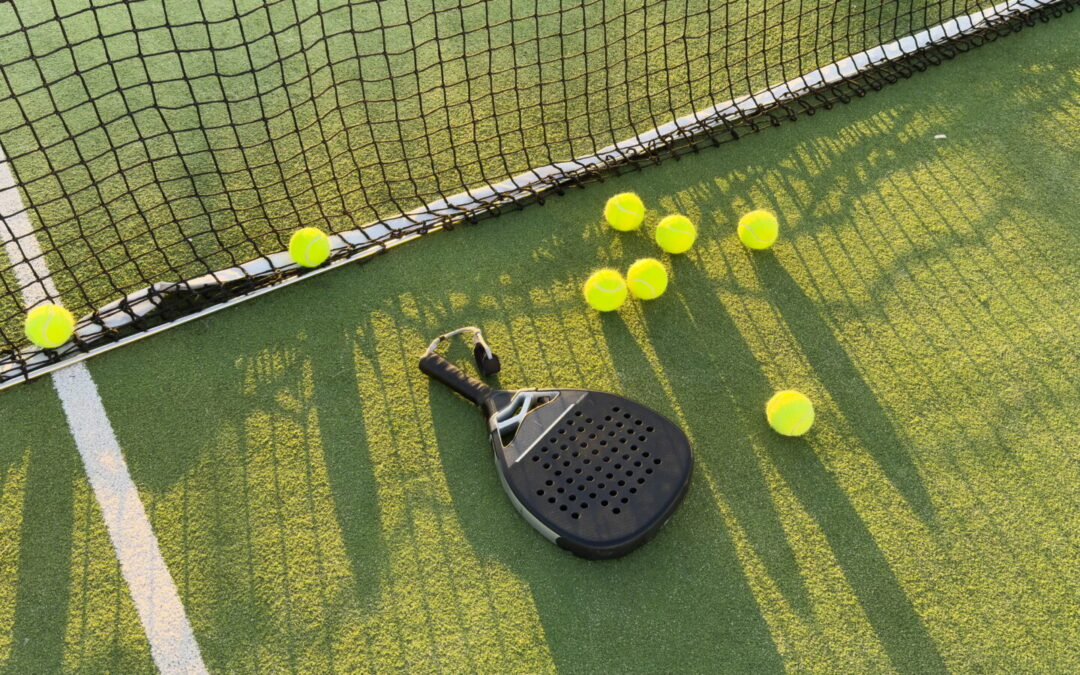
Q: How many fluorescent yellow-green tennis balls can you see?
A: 8